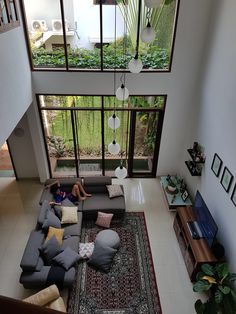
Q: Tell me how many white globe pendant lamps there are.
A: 7